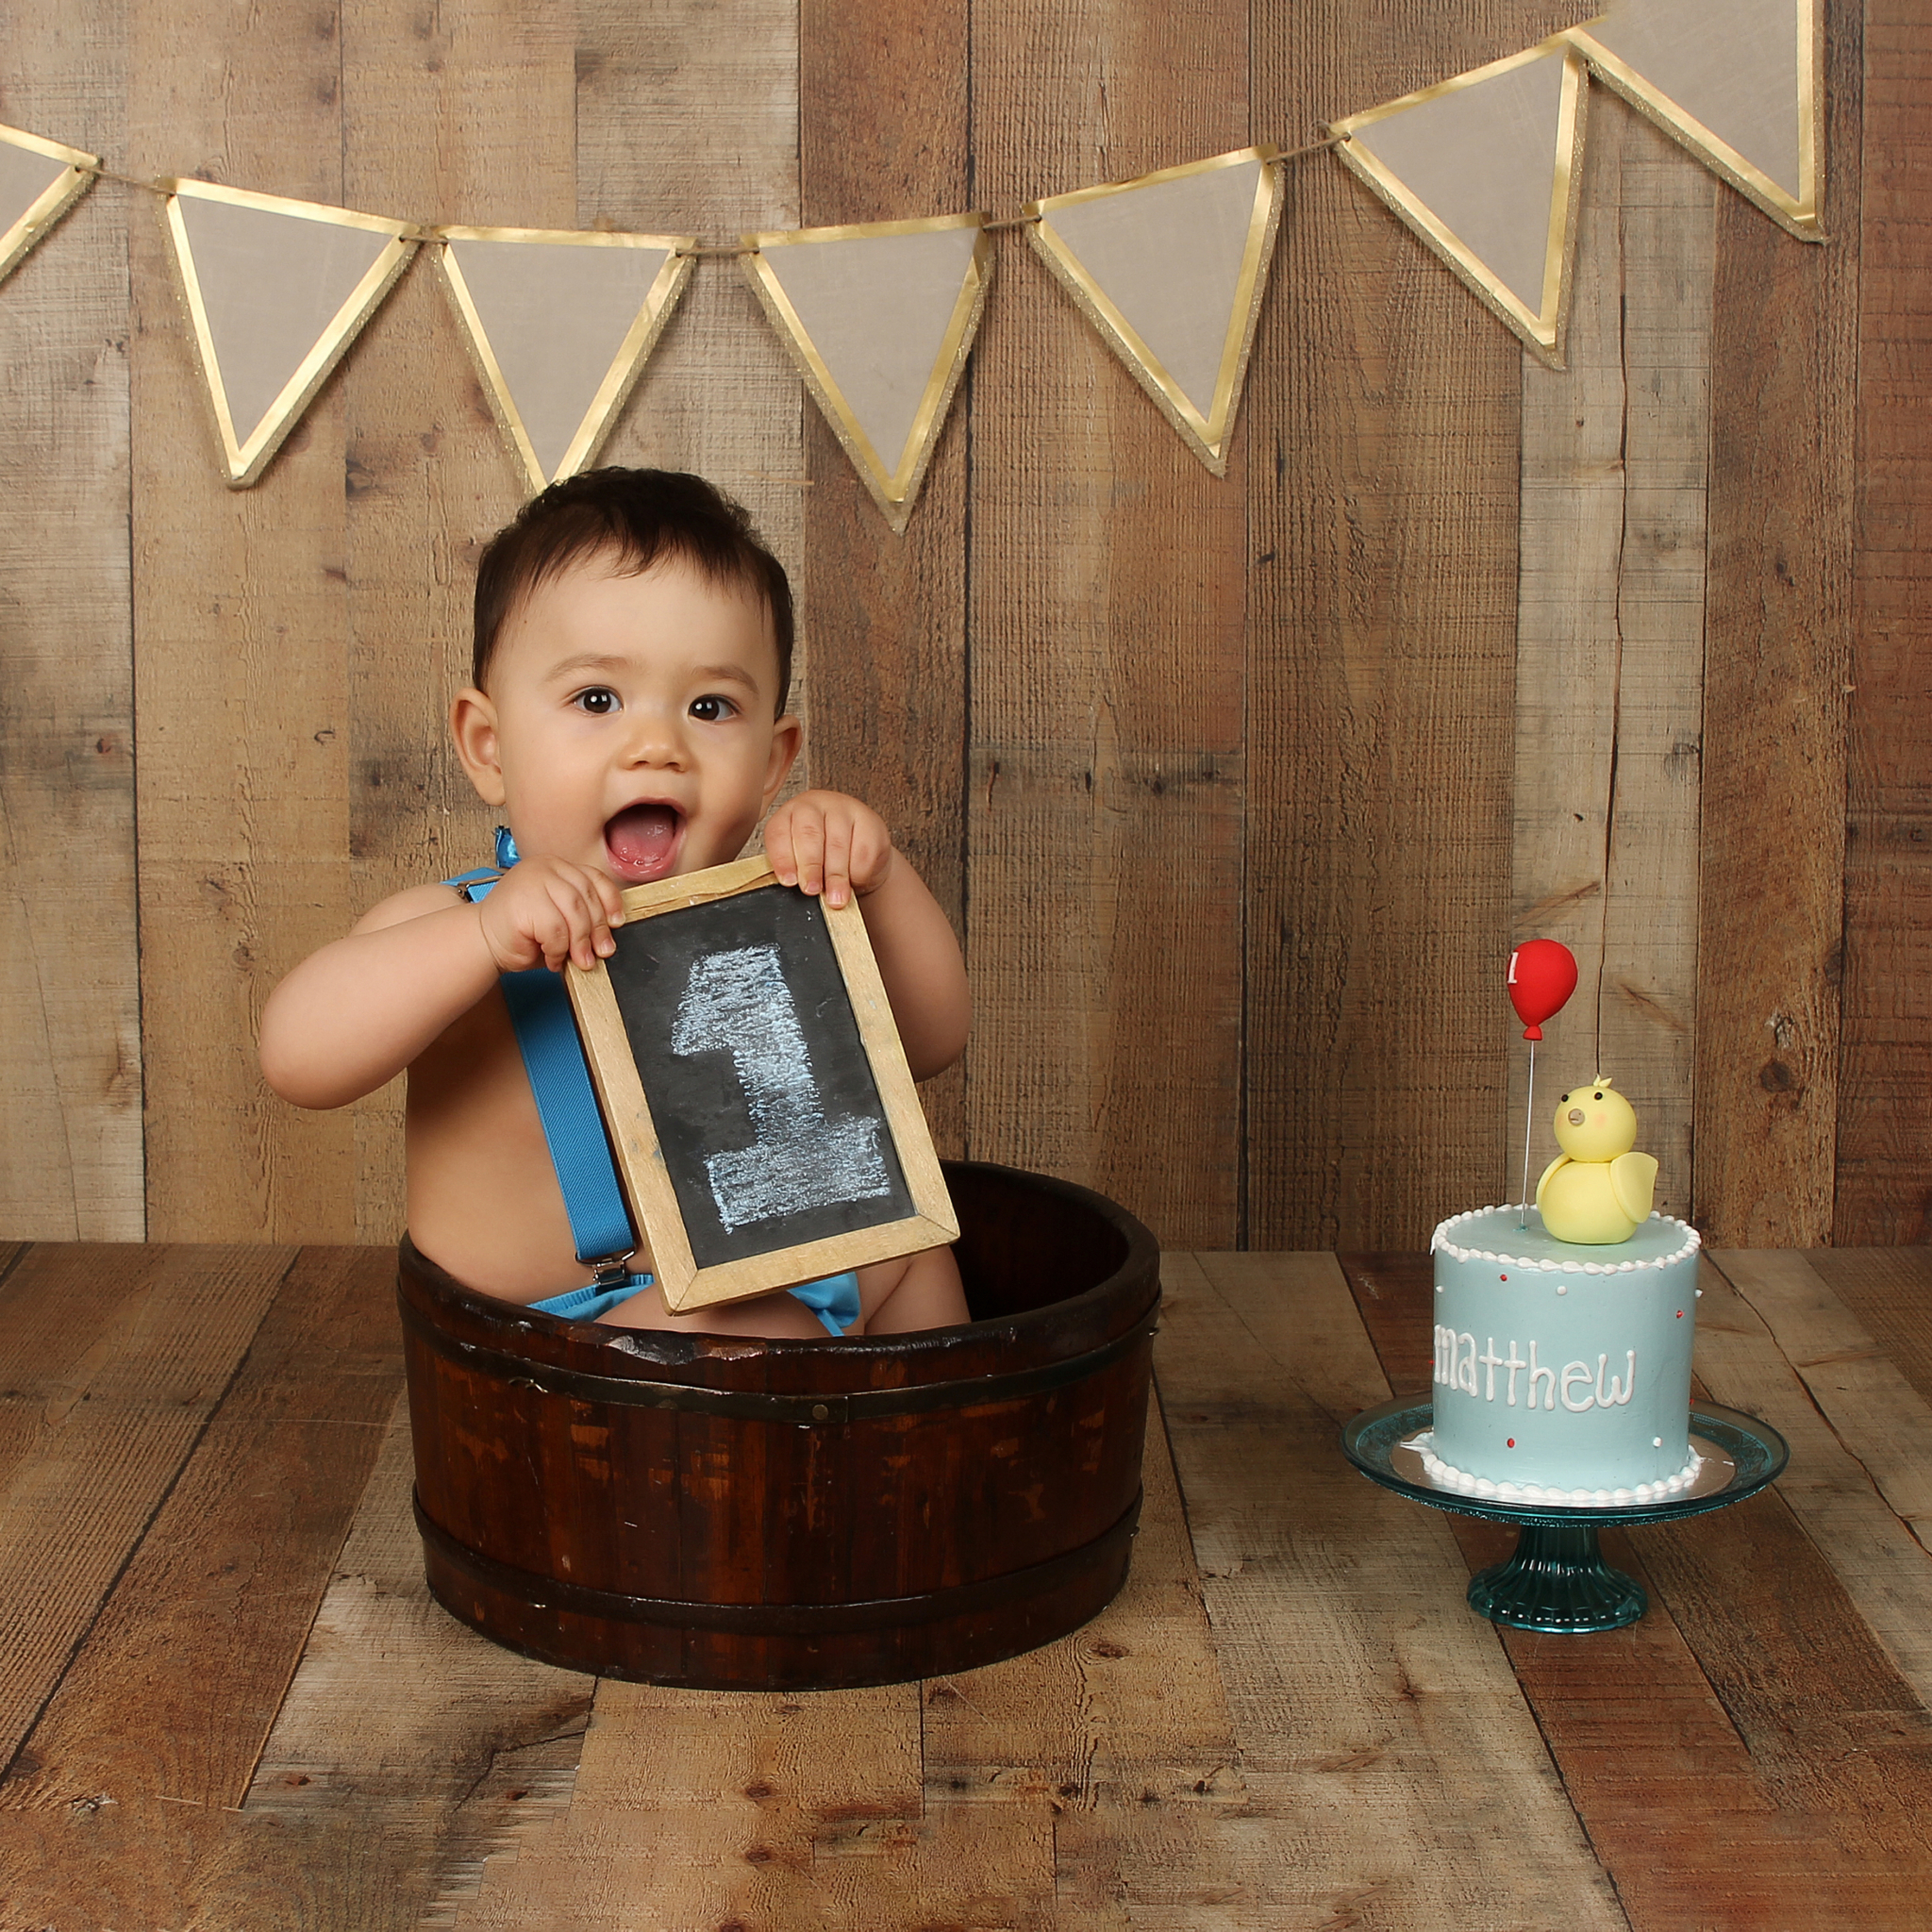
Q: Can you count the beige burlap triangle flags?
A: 7